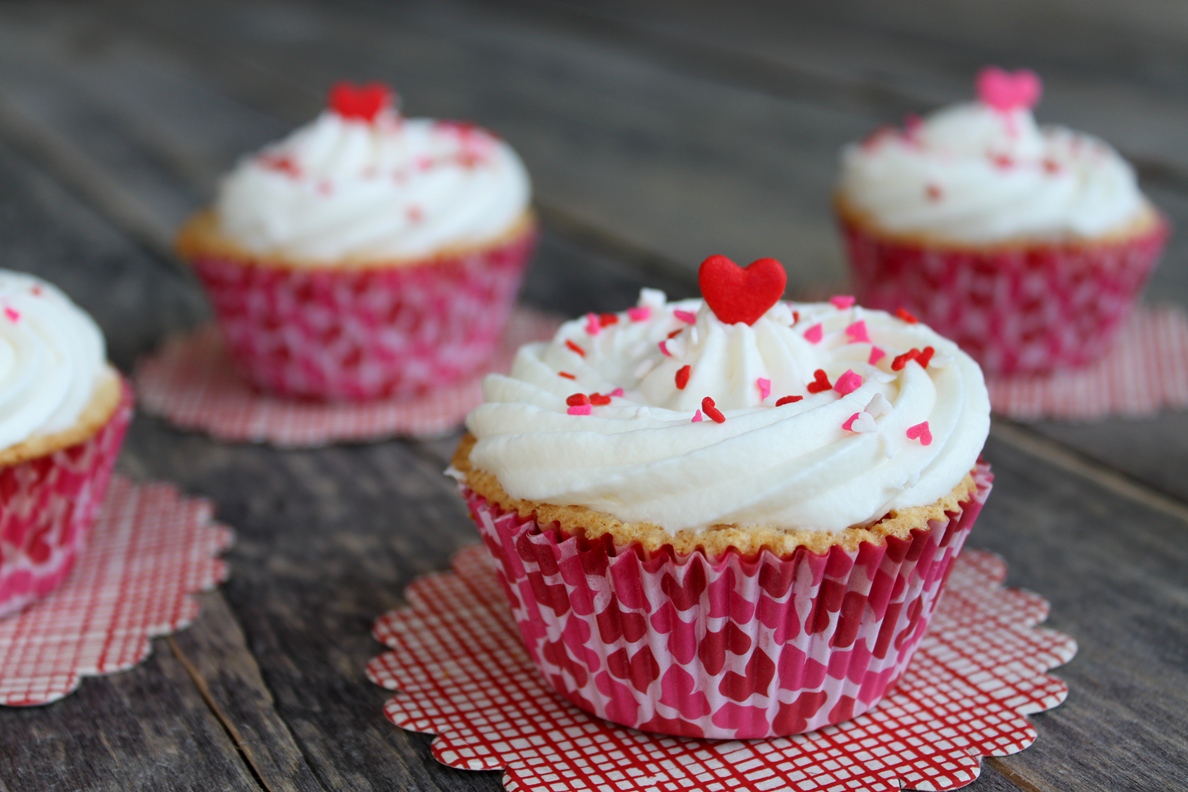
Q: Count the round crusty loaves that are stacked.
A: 0